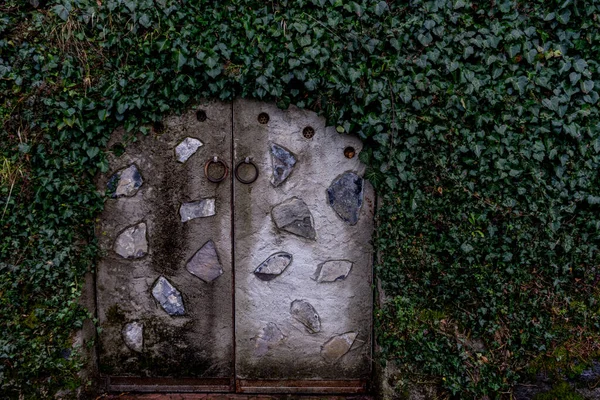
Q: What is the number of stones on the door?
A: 15